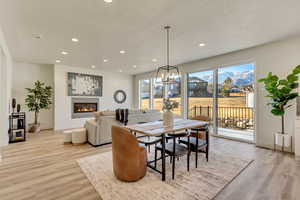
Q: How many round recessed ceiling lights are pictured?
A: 11